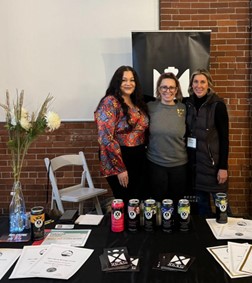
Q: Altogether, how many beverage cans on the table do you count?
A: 7